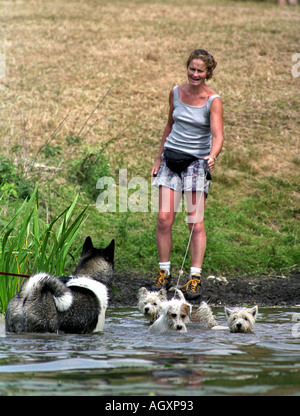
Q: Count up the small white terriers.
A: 3